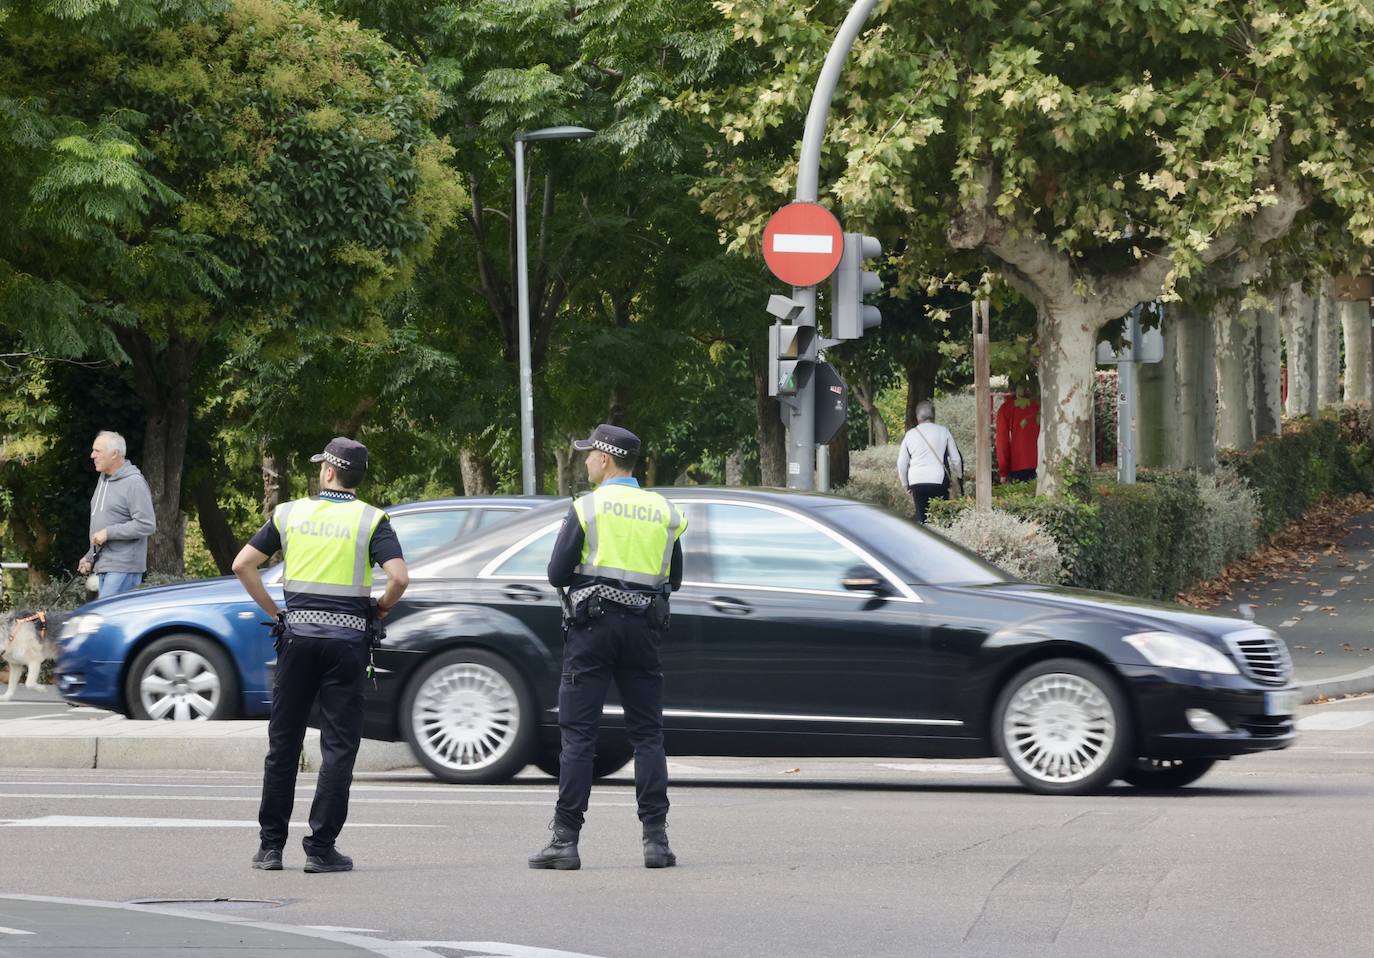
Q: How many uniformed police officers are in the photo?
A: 2